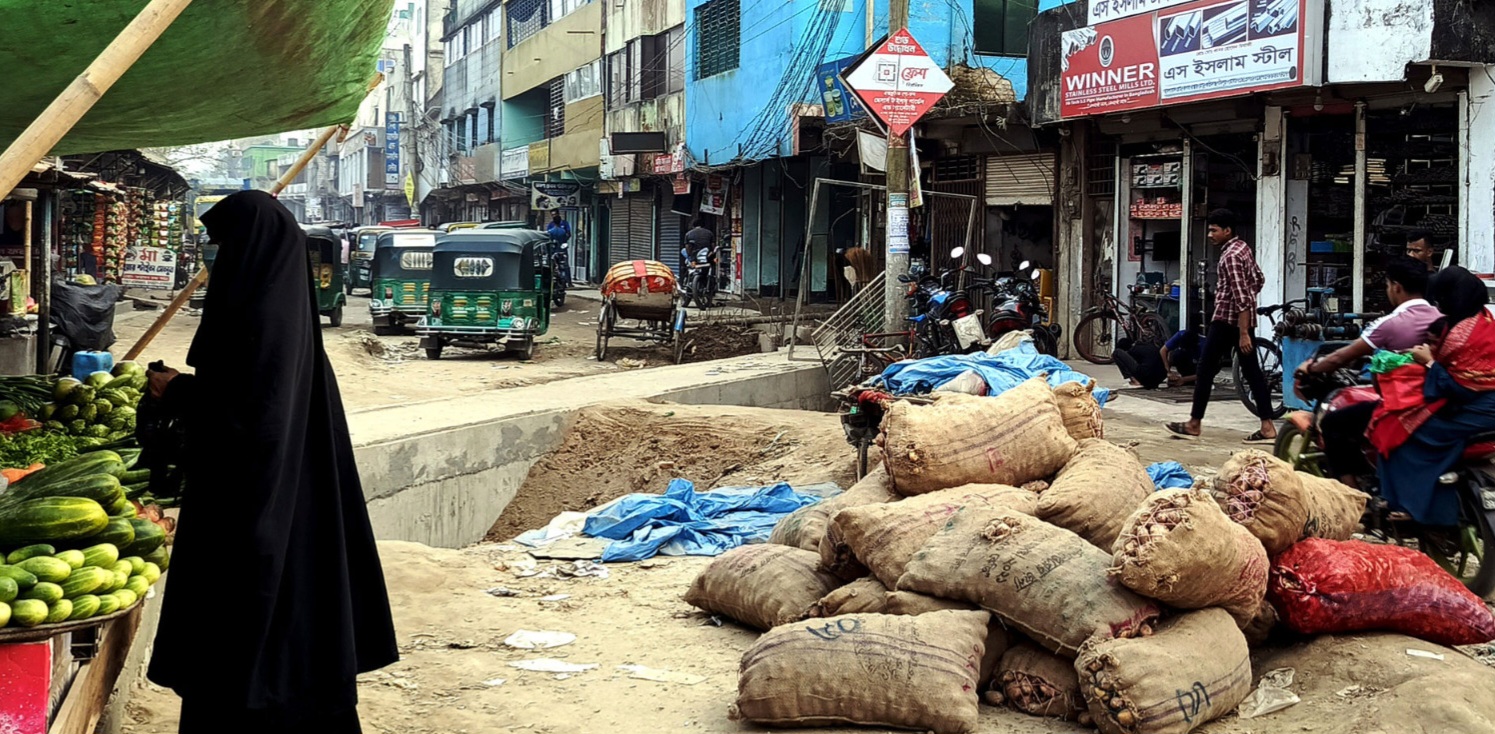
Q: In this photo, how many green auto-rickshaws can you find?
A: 4